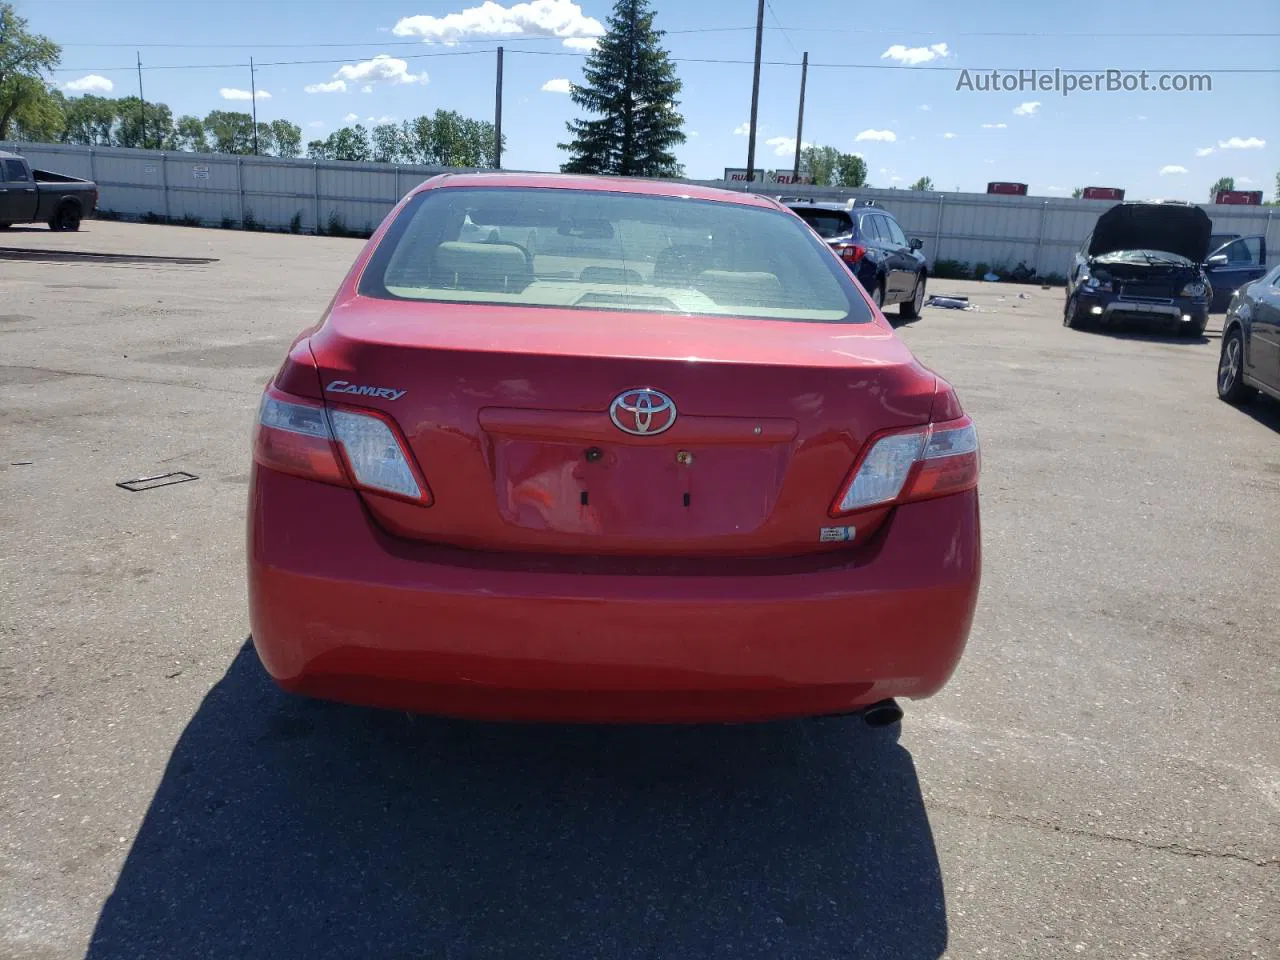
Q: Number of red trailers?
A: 3